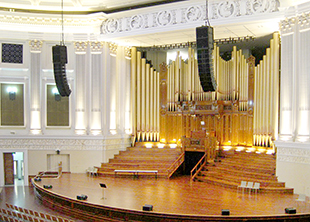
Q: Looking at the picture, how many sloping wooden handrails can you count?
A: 2